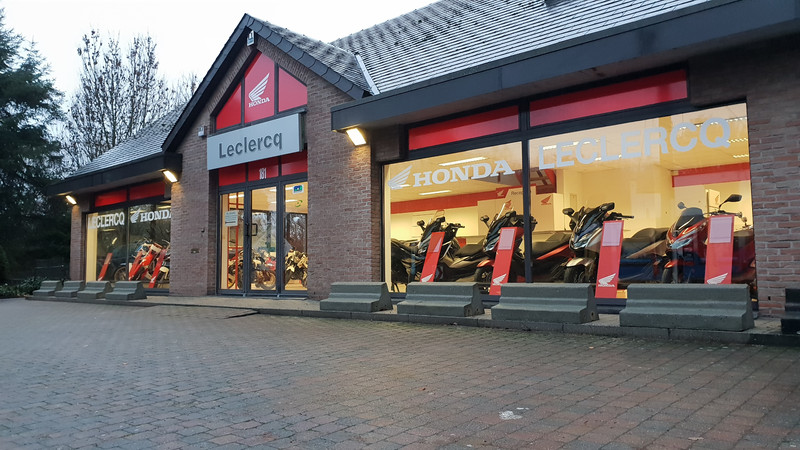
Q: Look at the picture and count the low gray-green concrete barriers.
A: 8